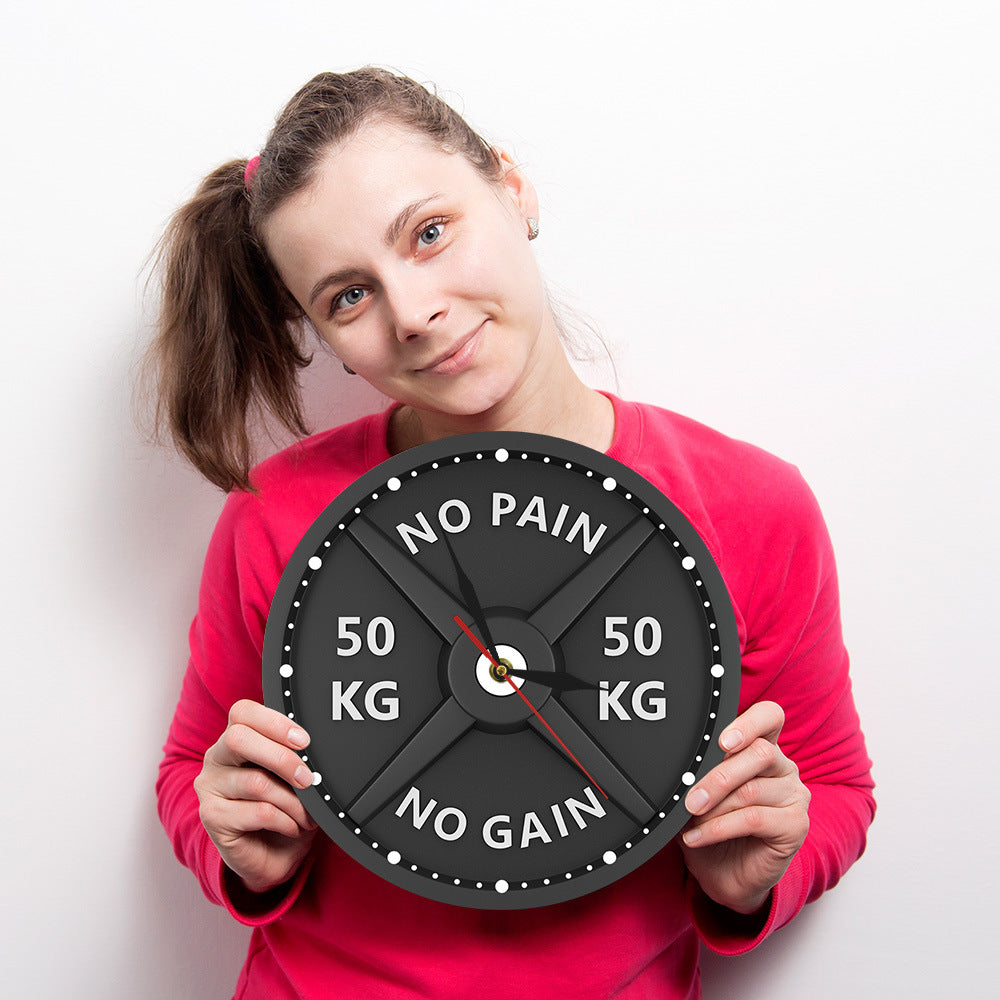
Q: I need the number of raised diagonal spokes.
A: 4